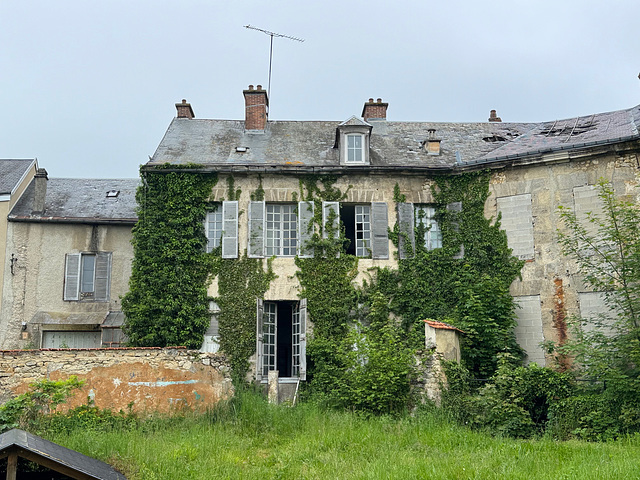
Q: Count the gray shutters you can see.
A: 11